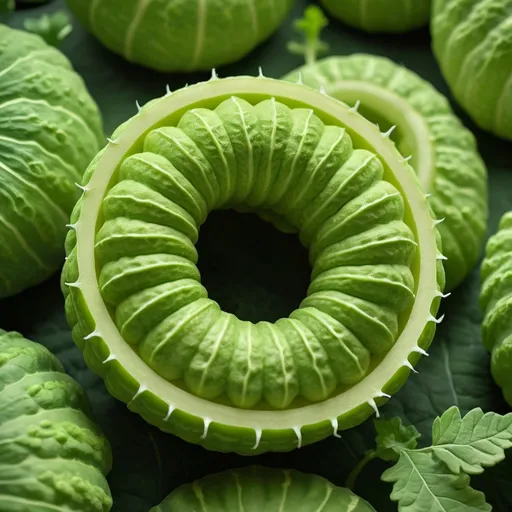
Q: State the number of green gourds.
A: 9